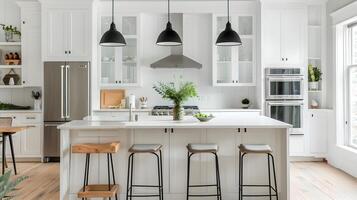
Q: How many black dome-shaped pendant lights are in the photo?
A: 3